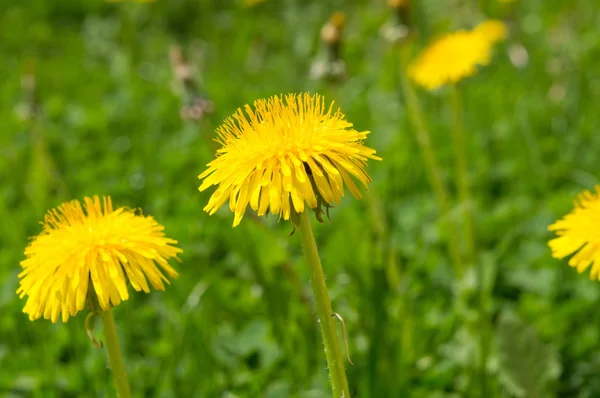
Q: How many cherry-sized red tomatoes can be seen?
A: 0